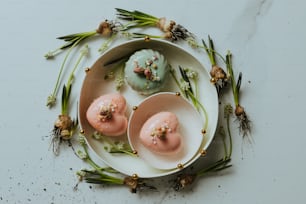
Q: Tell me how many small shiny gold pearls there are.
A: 11